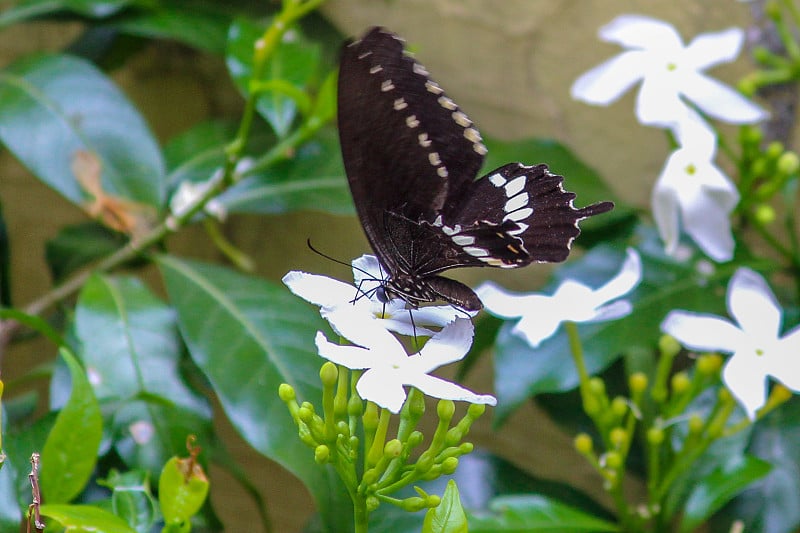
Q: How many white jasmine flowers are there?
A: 6